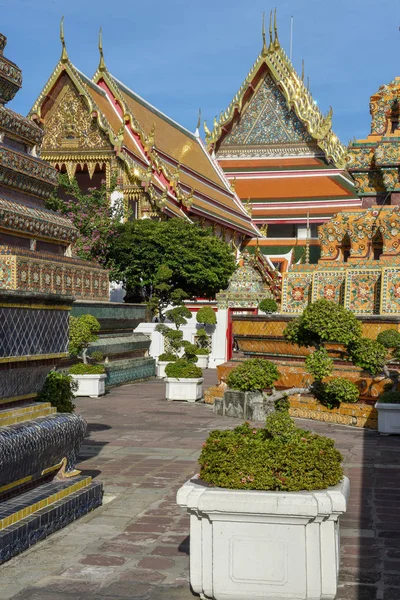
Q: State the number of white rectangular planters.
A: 6